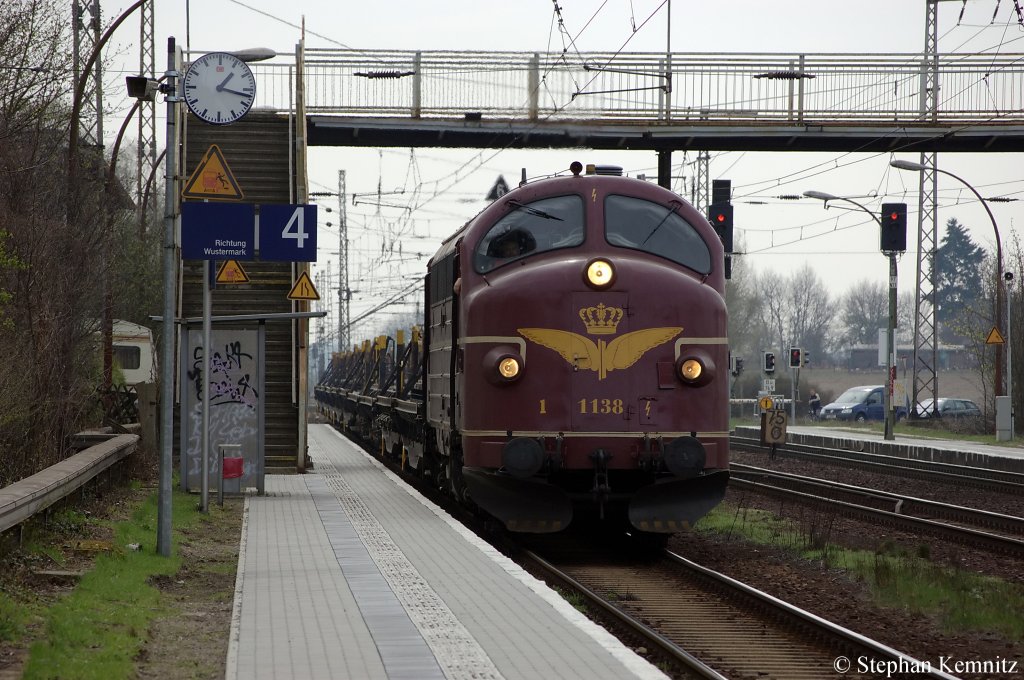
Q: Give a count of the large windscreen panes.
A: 2